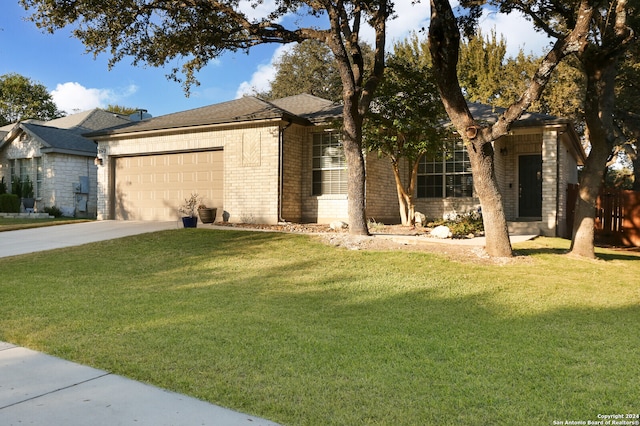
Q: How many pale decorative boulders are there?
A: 3